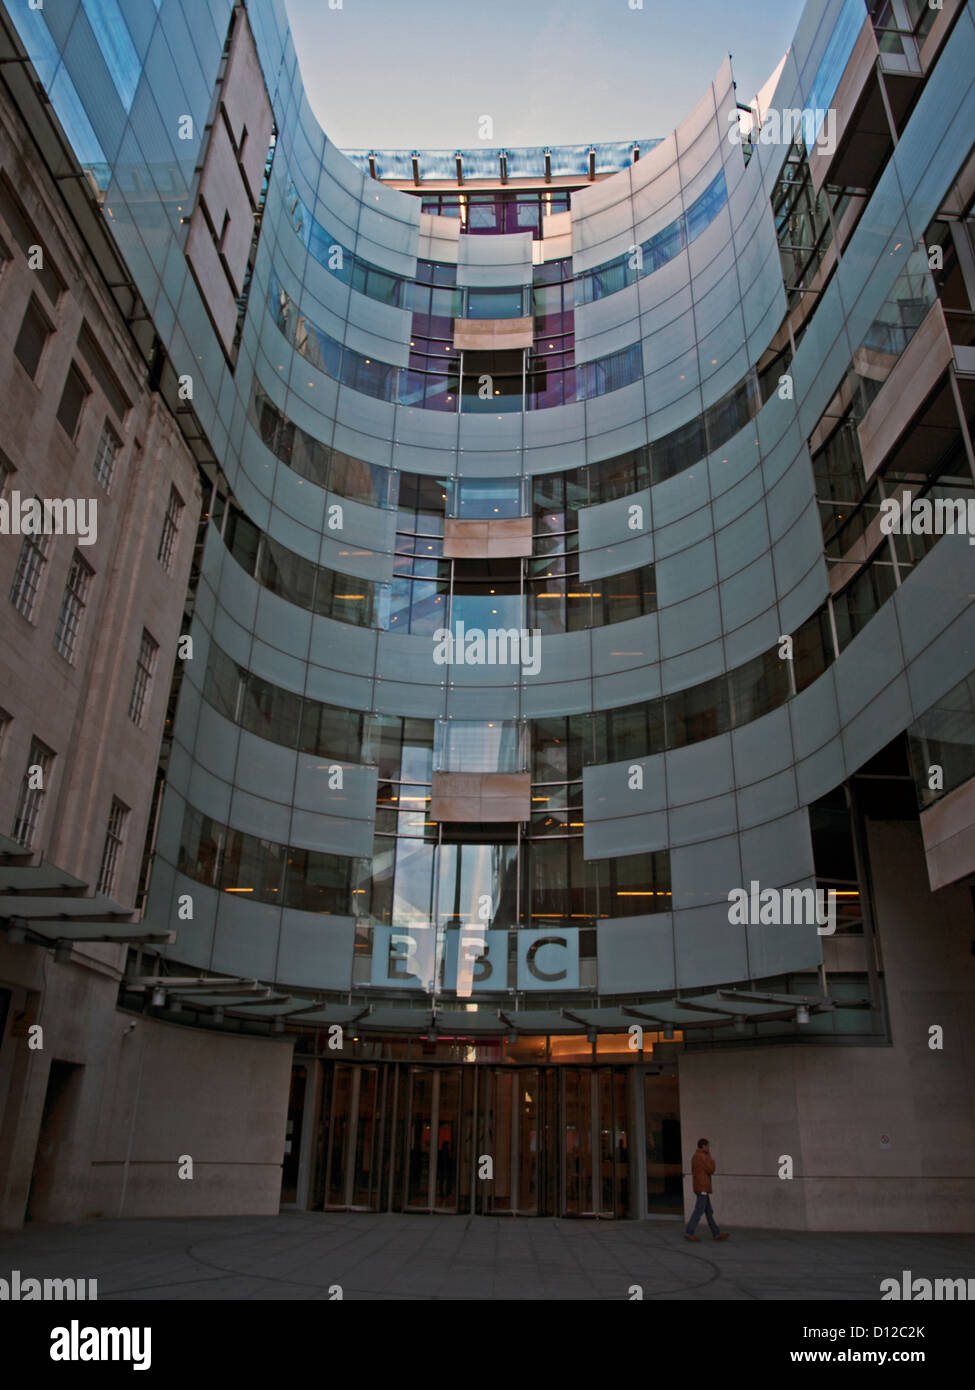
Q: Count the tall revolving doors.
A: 4